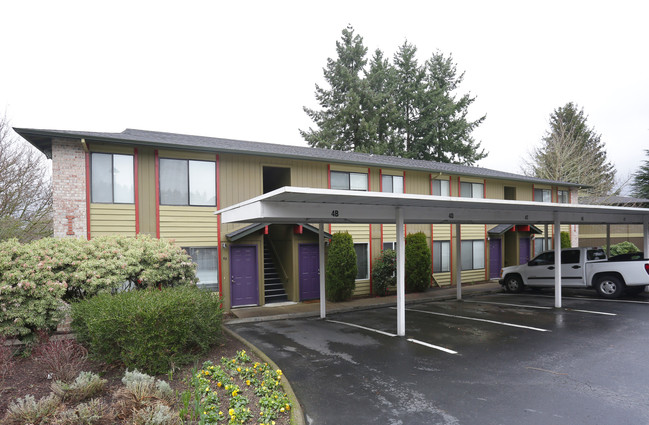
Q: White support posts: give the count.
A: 7